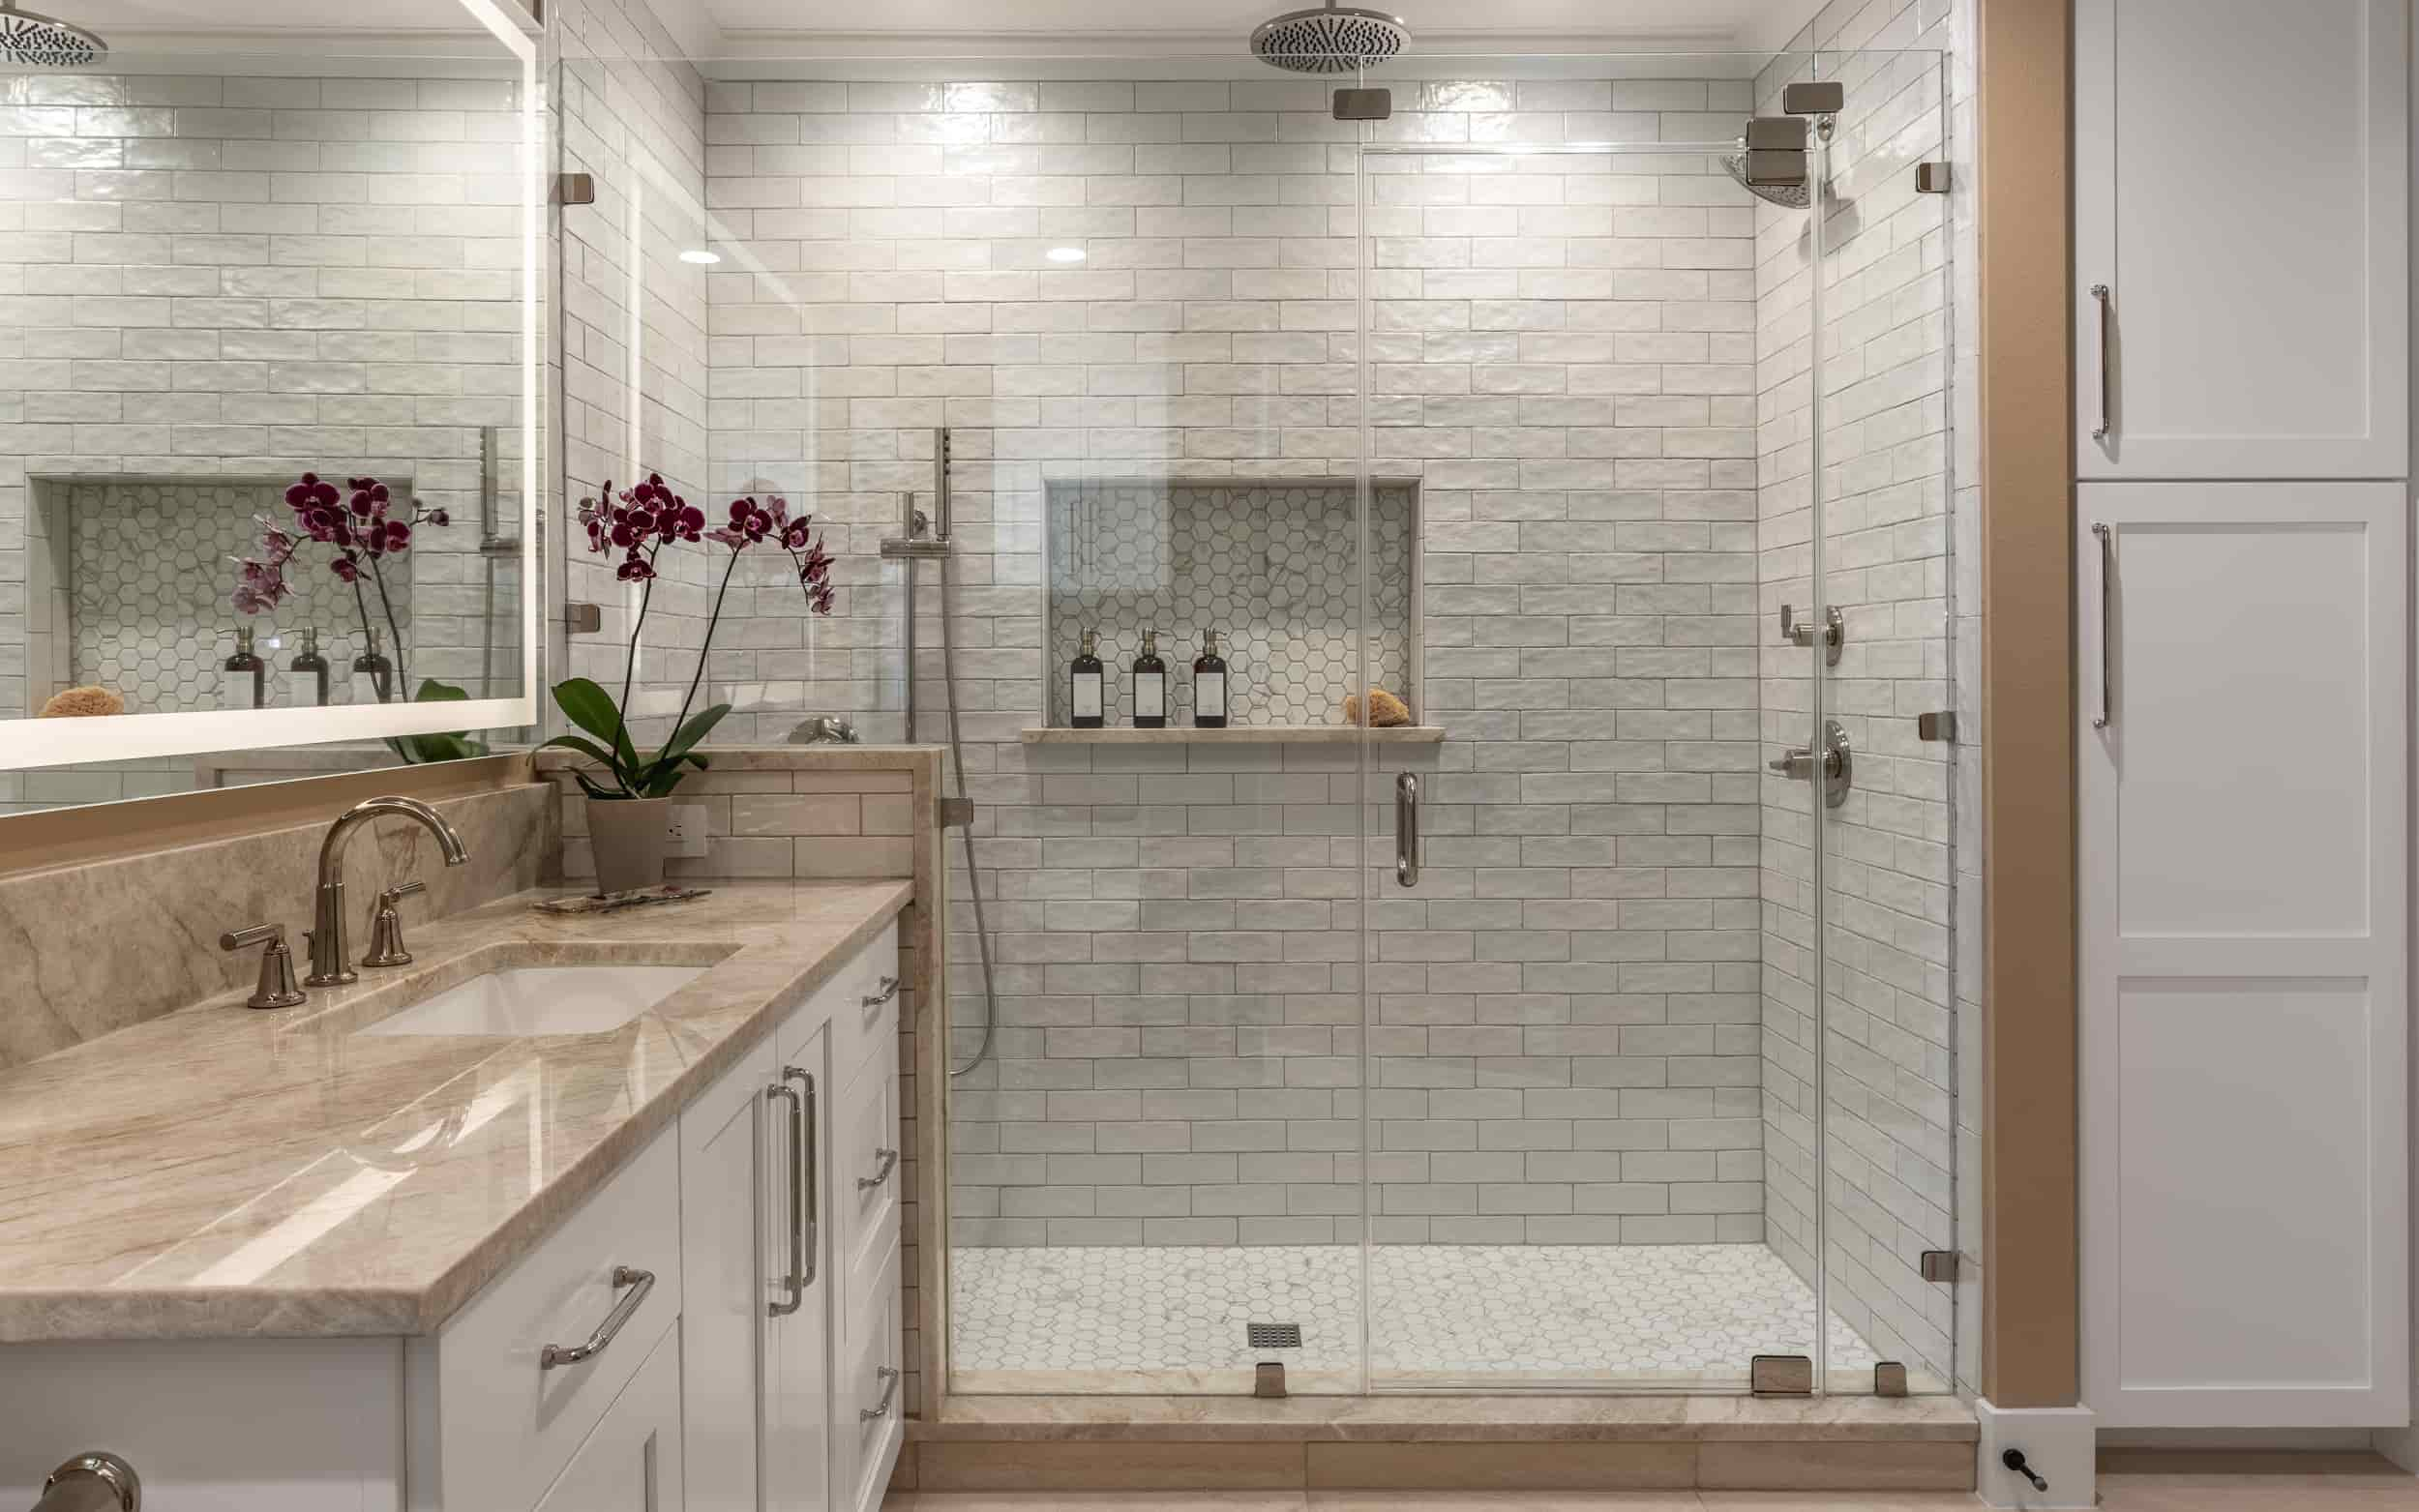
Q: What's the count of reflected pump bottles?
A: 3